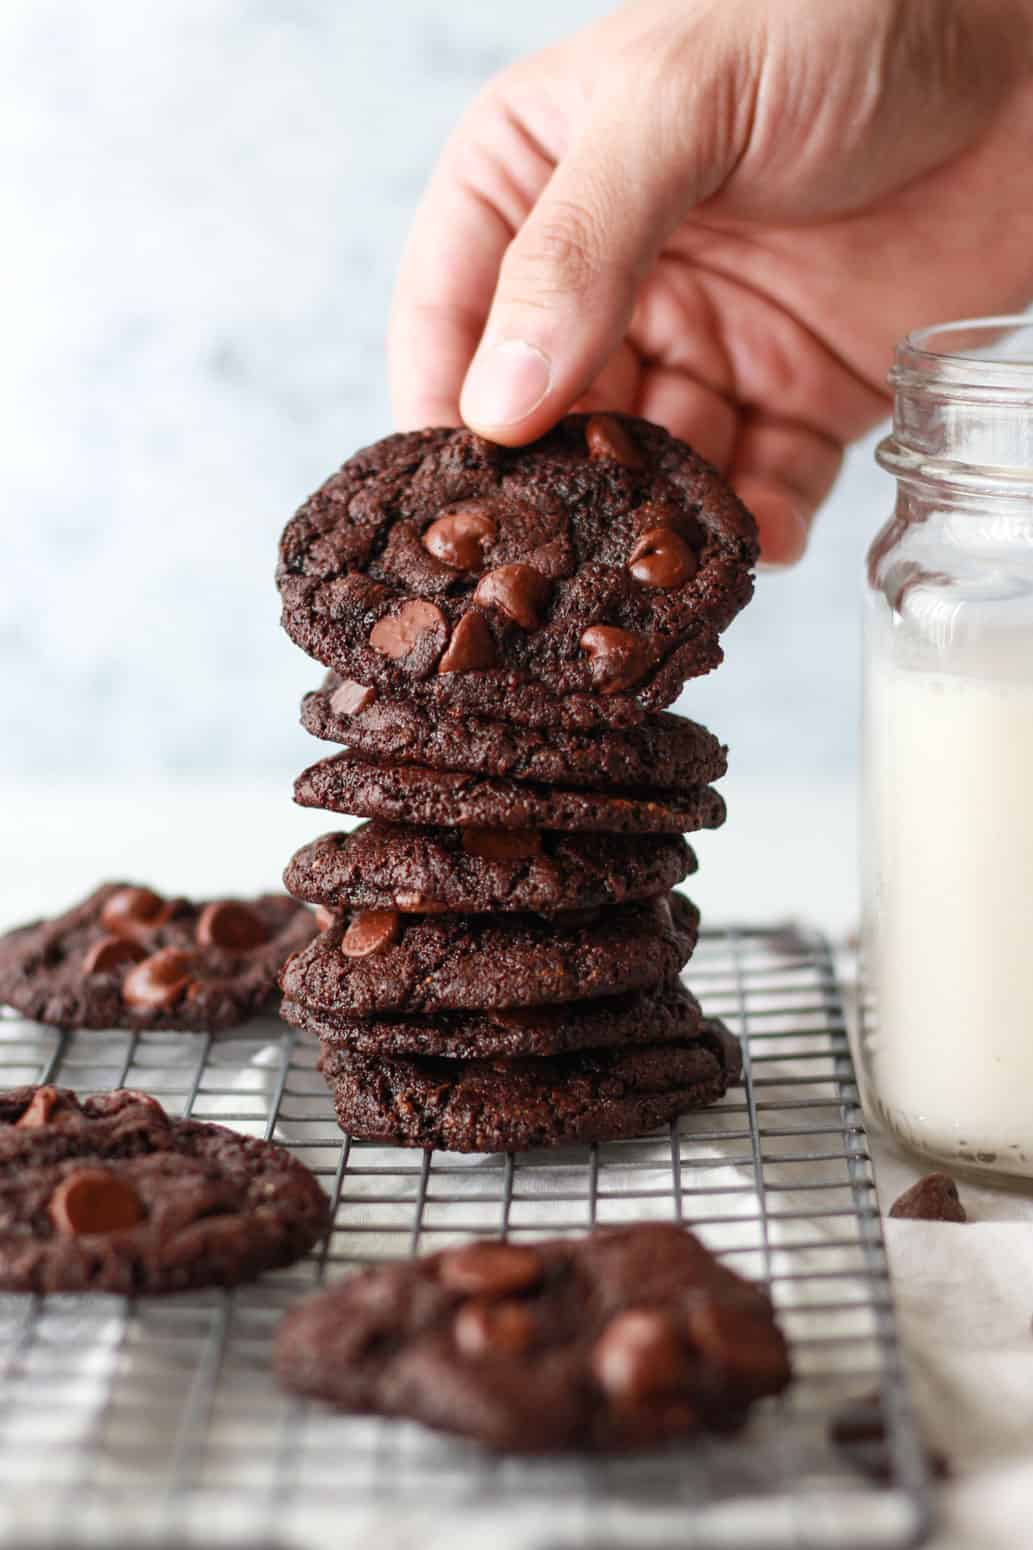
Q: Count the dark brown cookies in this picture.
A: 10